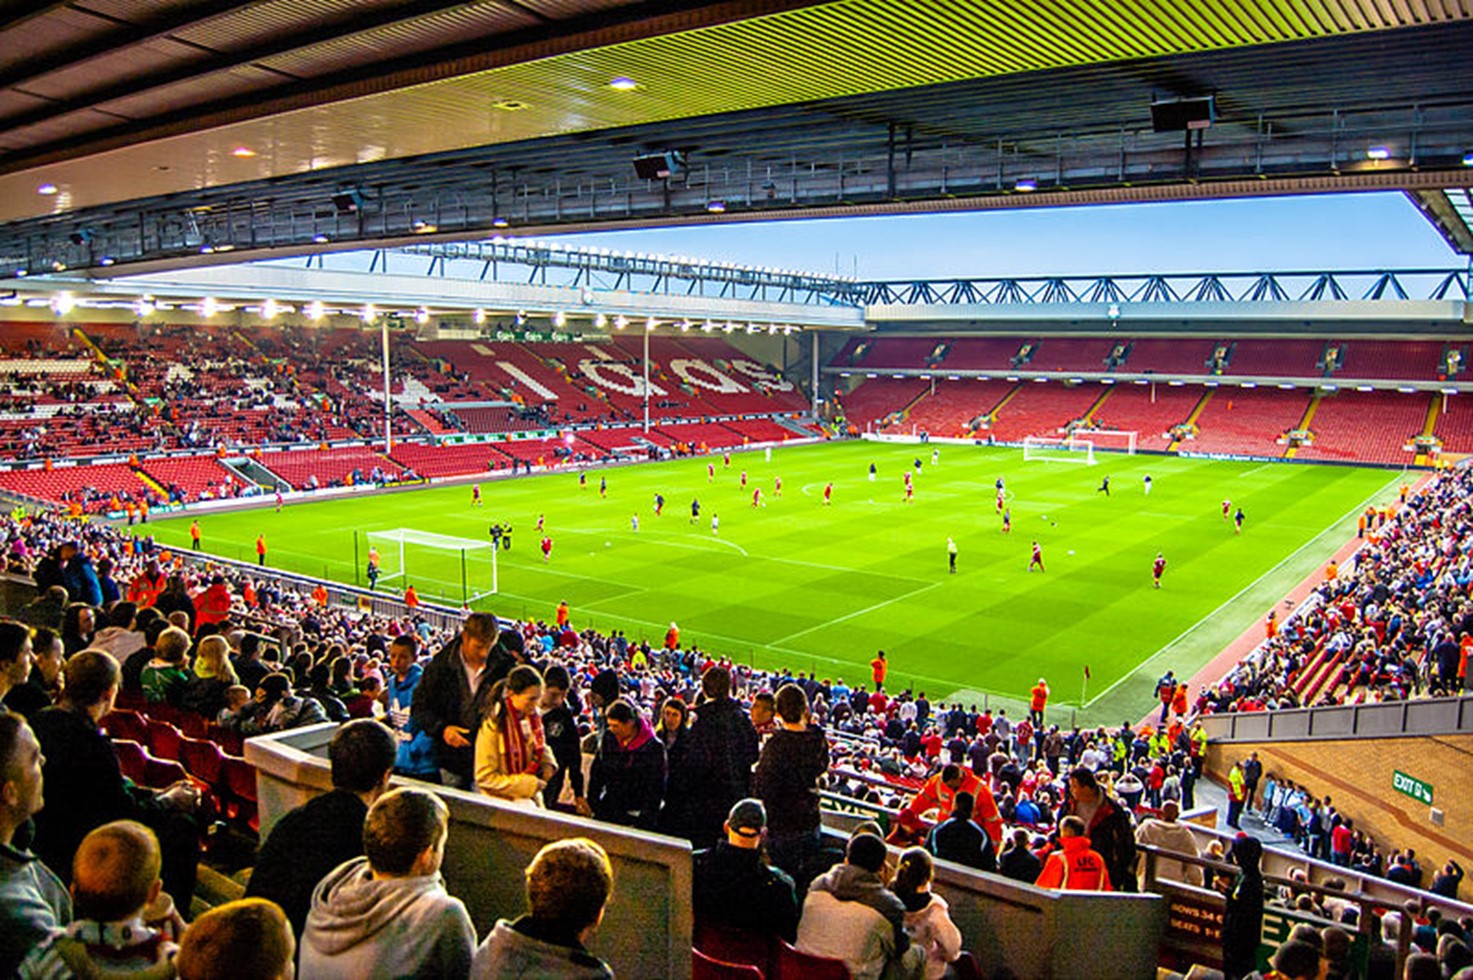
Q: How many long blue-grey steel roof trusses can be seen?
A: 2